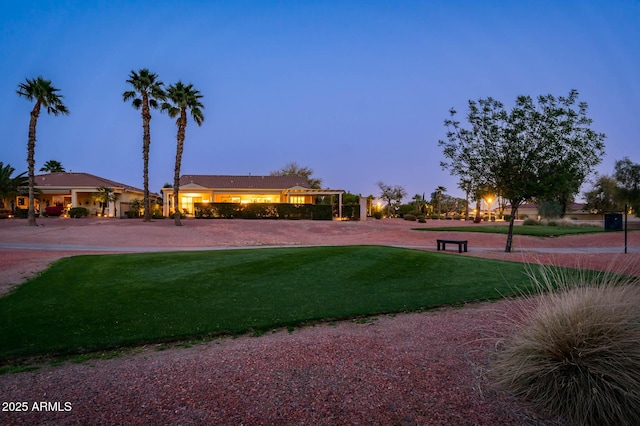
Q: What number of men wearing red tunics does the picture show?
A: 0